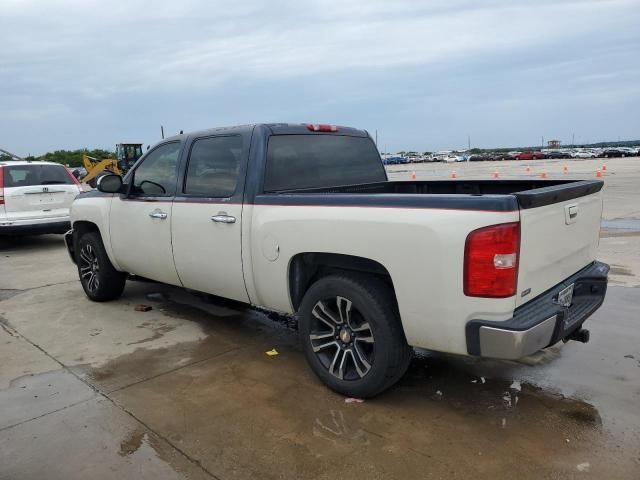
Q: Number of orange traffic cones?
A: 8